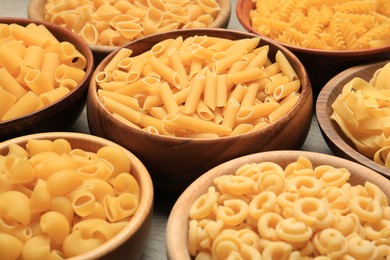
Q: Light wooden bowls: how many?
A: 3